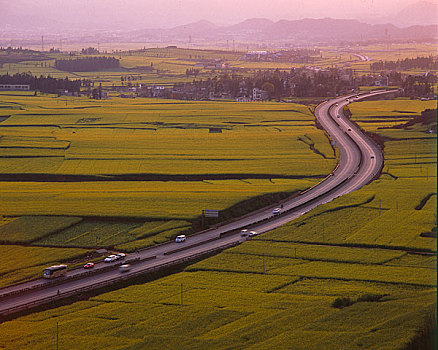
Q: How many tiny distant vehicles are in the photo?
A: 15